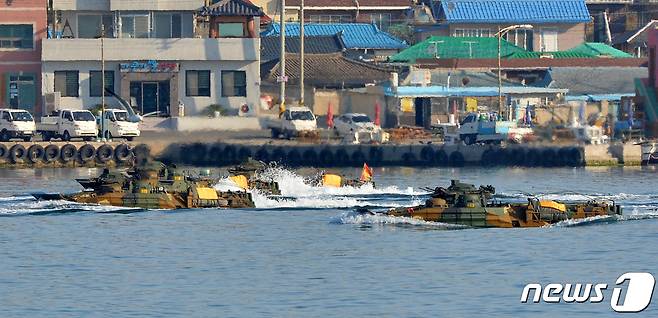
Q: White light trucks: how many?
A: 5